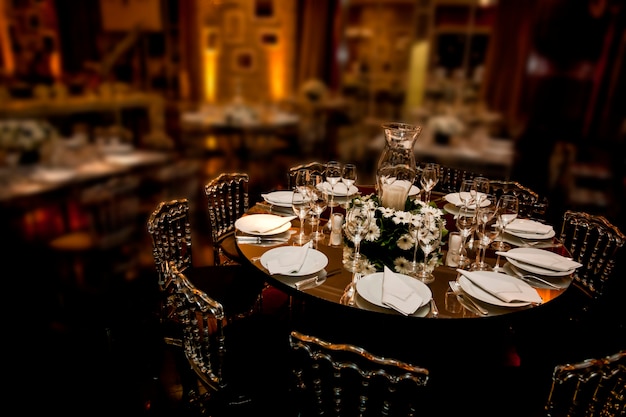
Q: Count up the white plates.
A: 10